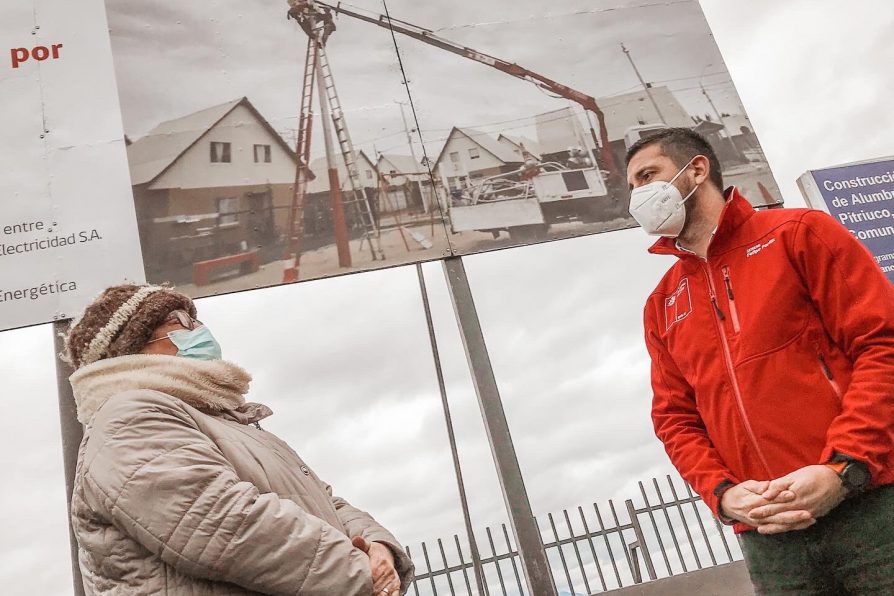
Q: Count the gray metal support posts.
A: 3